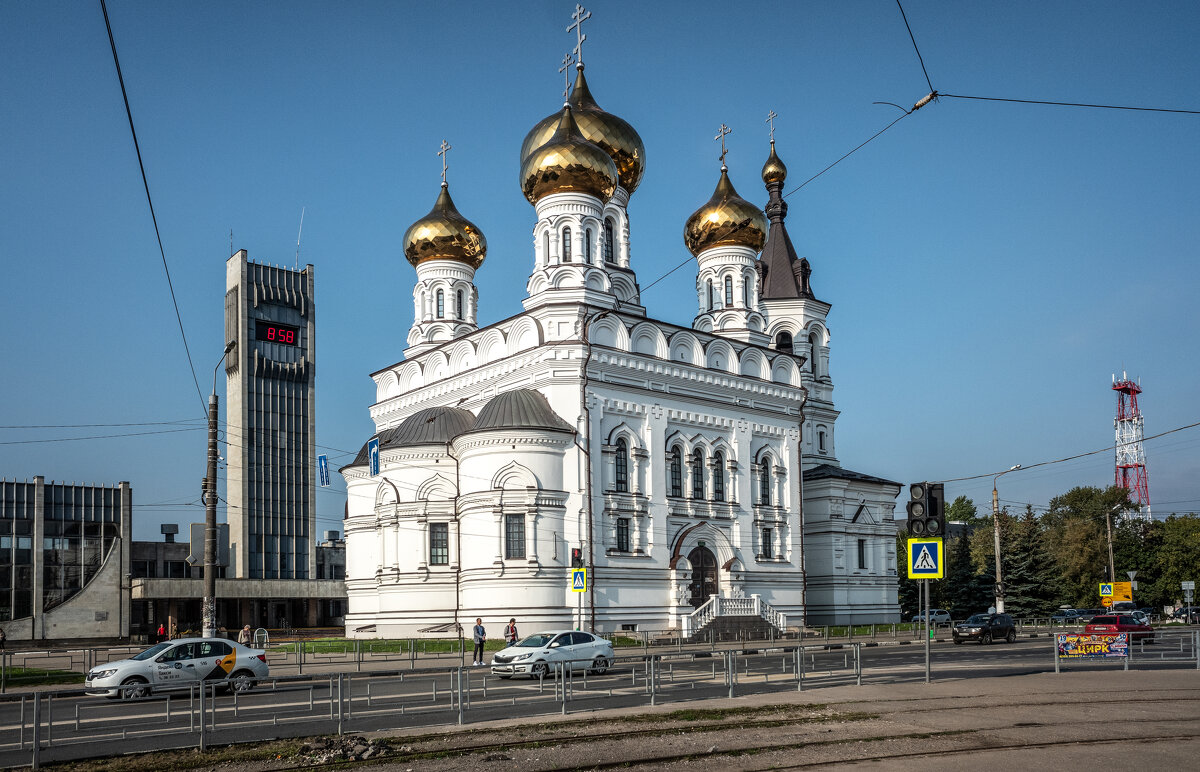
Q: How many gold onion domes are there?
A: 5